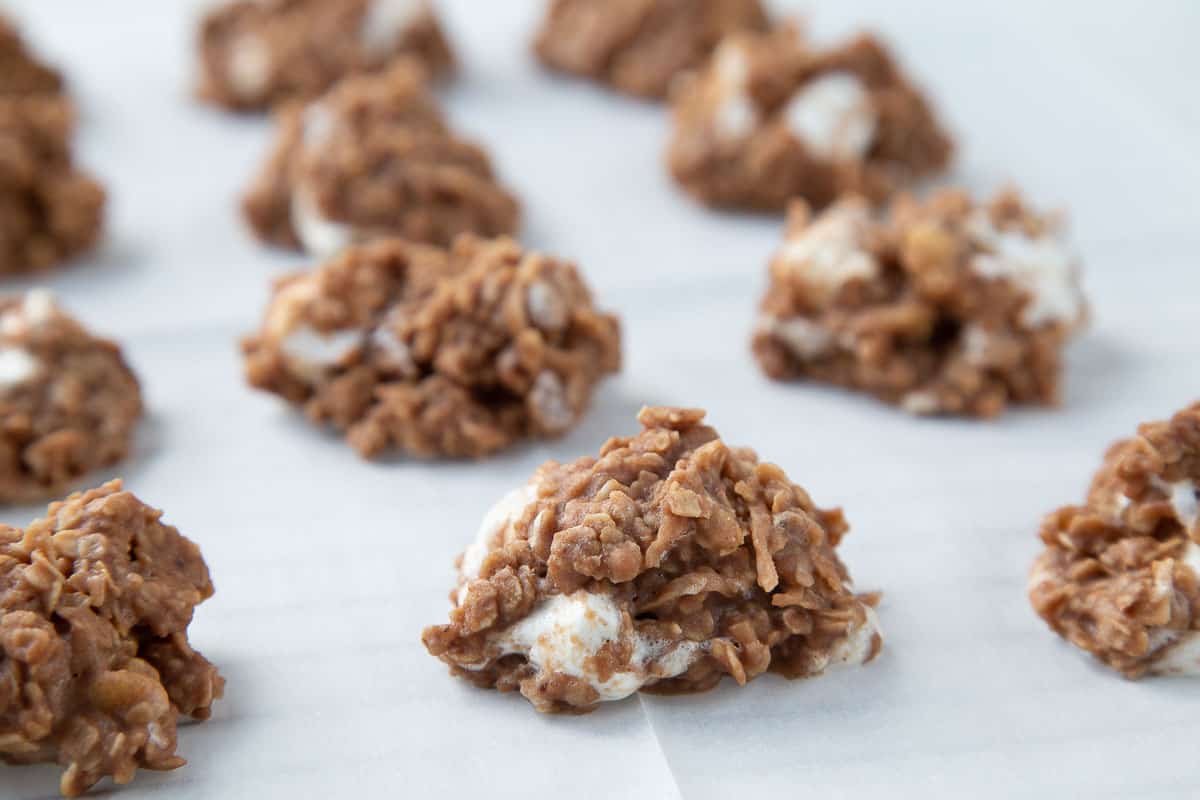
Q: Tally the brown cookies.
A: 12